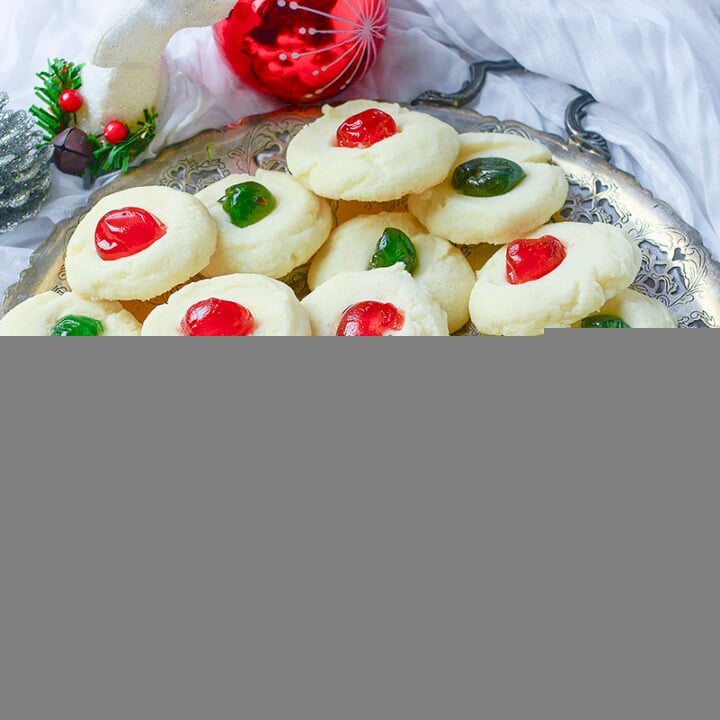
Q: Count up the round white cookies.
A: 10